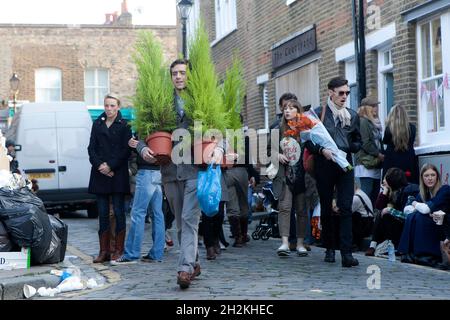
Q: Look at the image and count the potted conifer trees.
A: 3